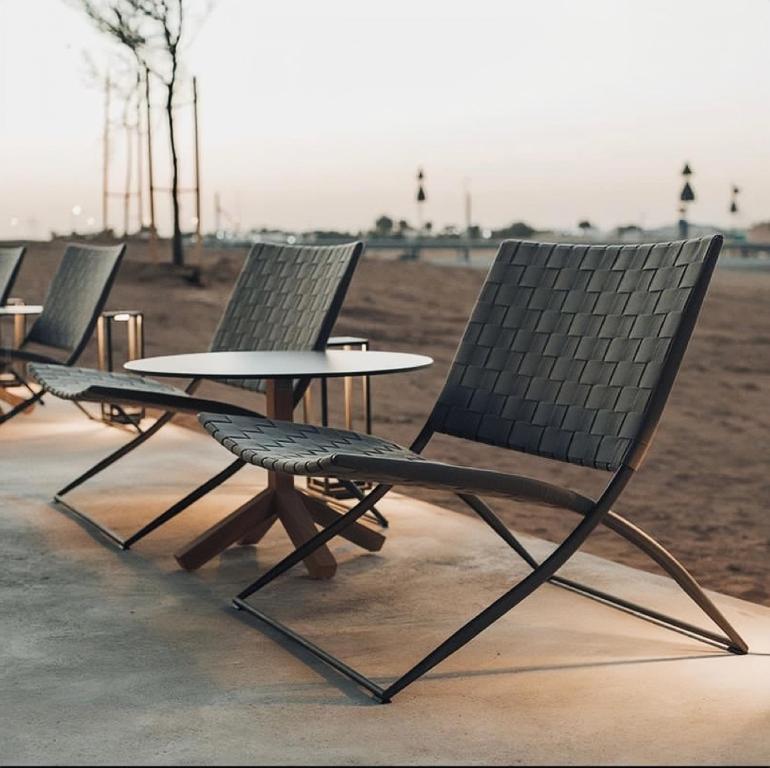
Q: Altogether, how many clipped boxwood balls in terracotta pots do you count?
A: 0